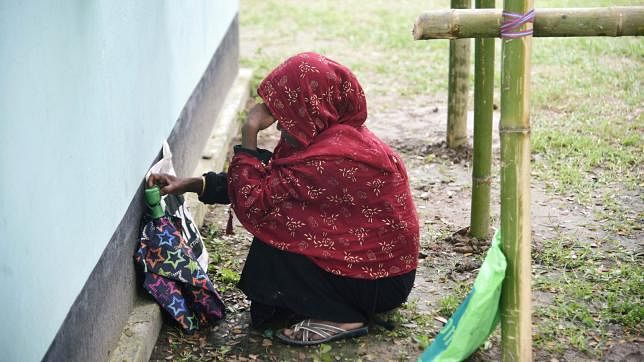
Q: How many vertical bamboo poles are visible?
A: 3